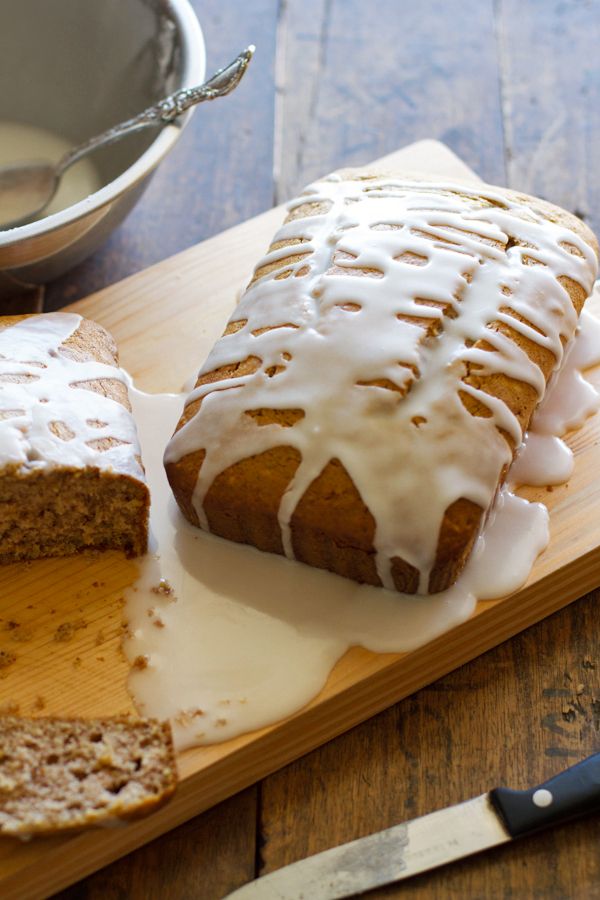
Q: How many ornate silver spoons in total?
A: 1